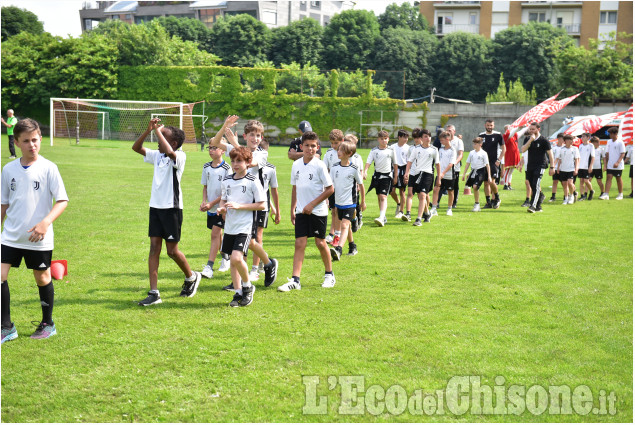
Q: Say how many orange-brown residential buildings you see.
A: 1